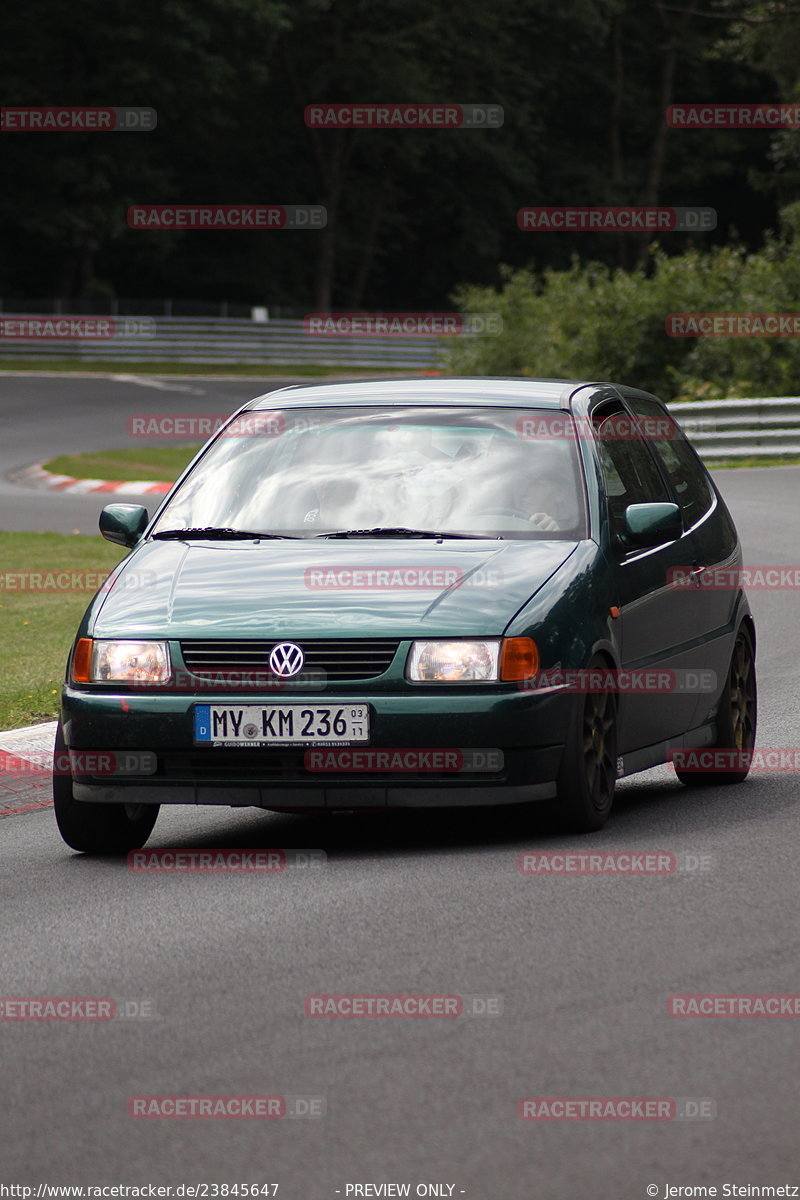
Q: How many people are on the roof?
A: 0